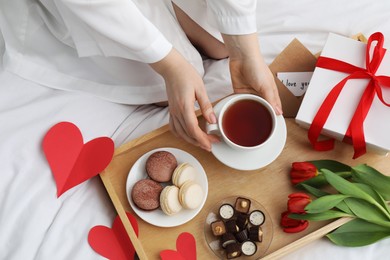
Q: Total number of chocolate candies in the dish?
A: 11